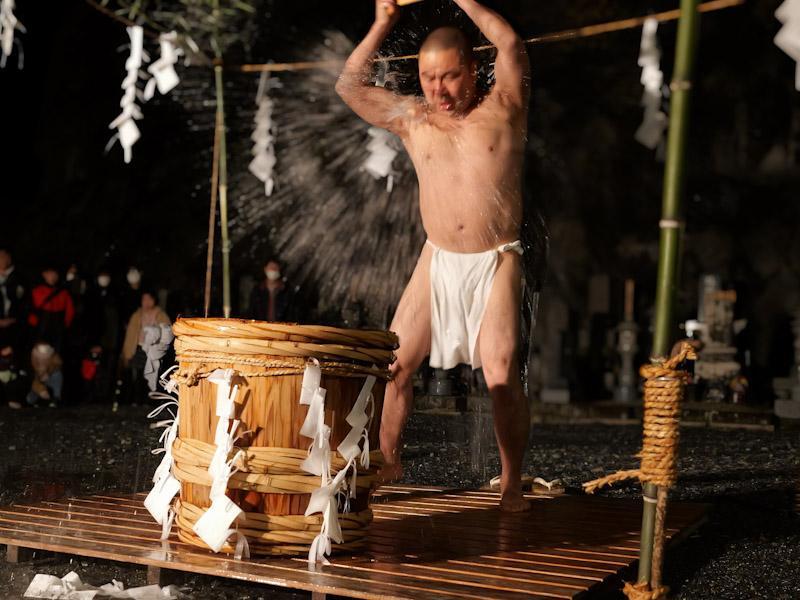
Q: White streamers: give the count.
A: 11